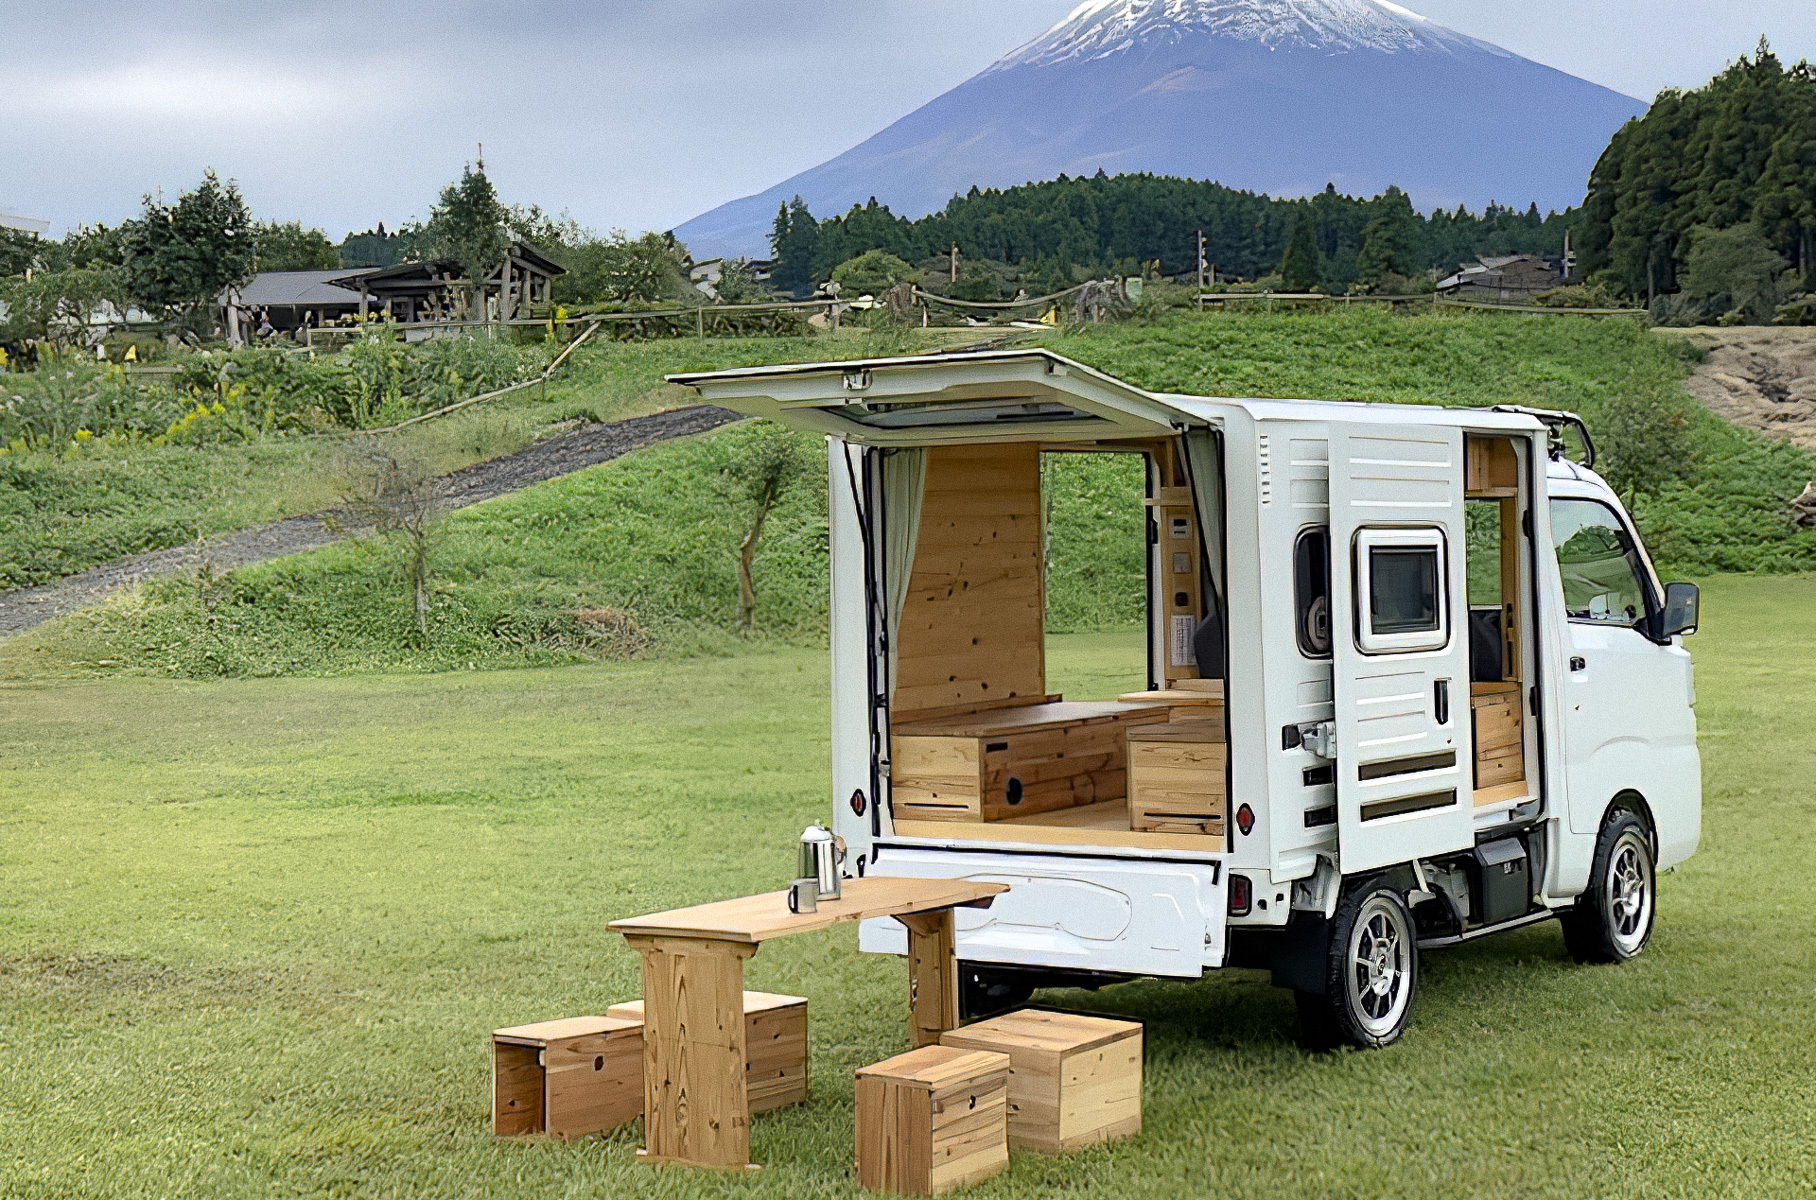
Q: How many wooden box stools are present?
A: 4